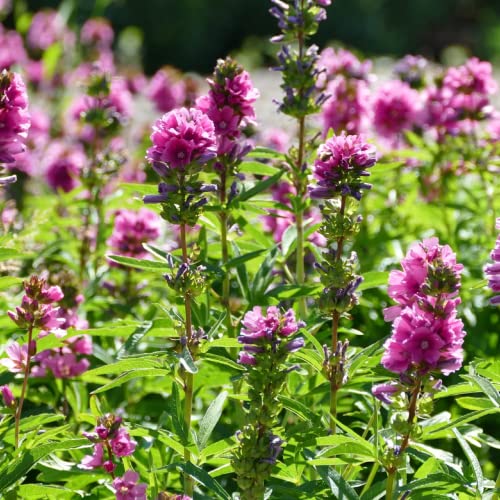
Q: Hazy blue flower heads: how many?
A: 0